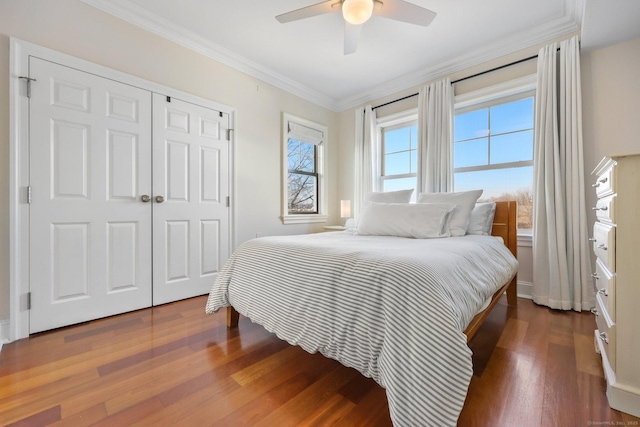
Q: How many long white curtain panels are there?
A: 3